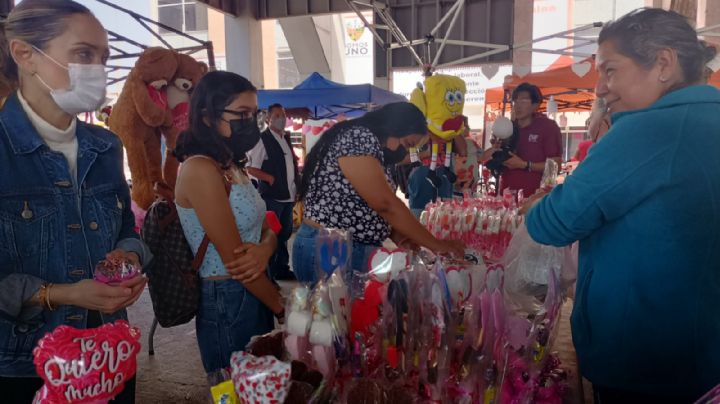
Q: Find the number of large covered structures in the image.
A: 2